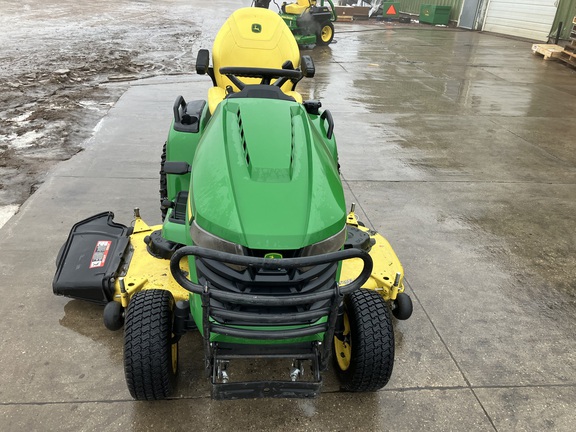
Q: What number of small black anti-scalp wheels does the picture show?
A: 2